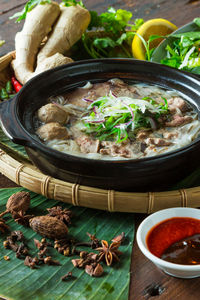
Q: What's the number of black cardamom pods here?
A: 2